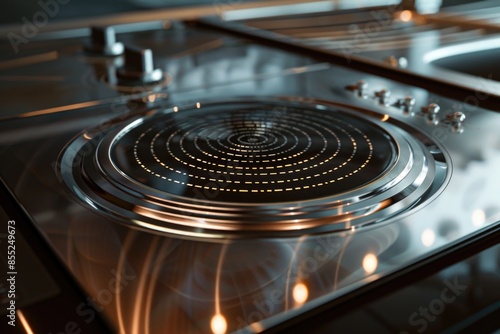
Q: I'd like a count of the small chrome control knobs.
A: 5